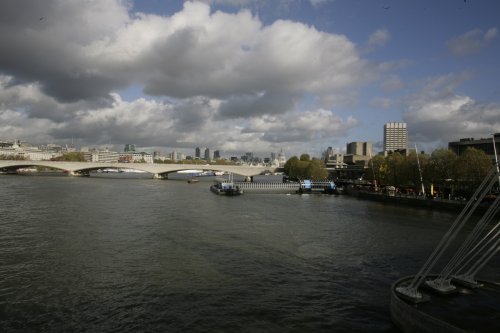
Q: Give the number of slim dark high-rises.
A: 3